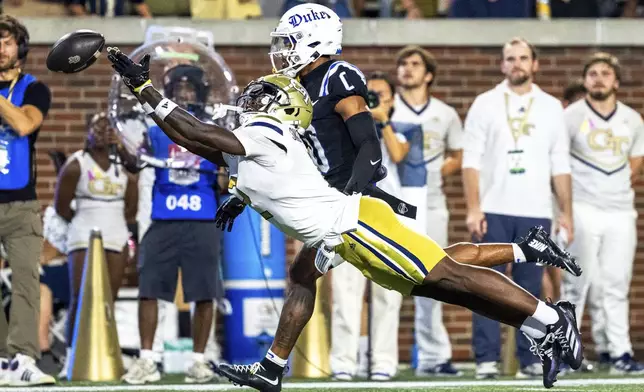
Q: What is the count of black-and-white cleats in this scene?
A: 4